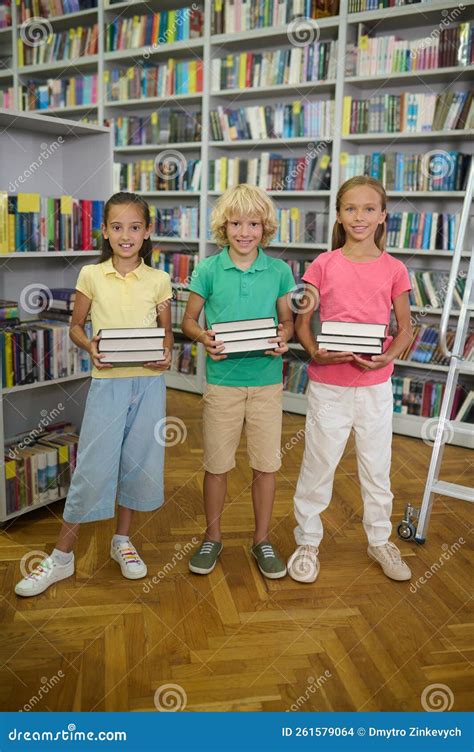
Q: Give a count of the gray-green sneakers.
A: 2